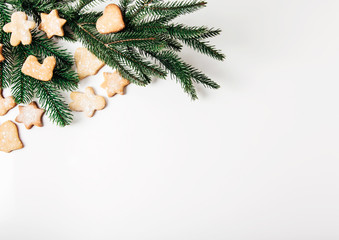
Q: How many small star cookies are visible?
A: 3